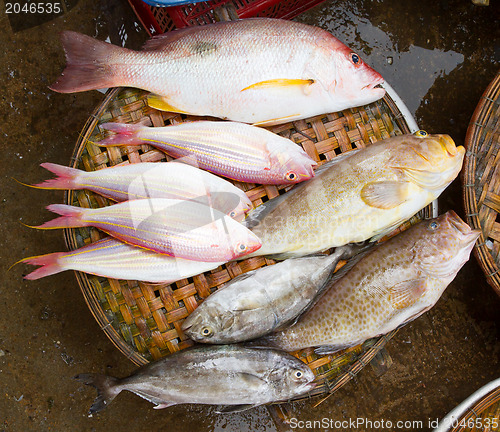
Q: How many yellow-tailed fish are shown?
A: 4